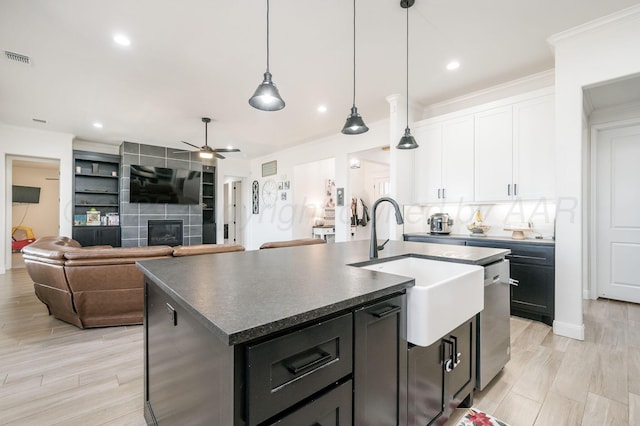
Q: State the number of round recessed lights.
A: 5